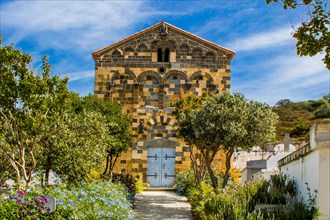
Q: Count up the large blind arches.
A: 4